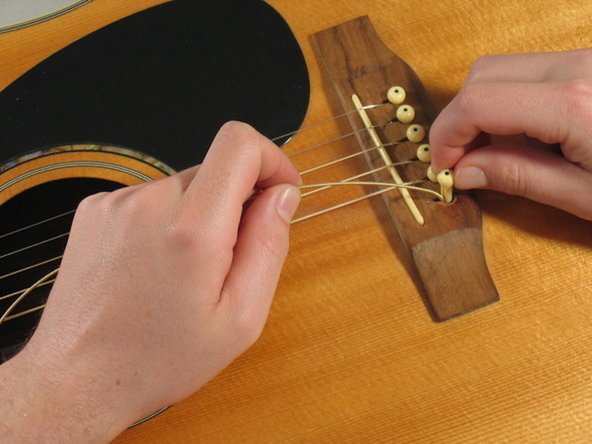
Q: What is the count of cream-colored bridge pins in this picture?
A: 6